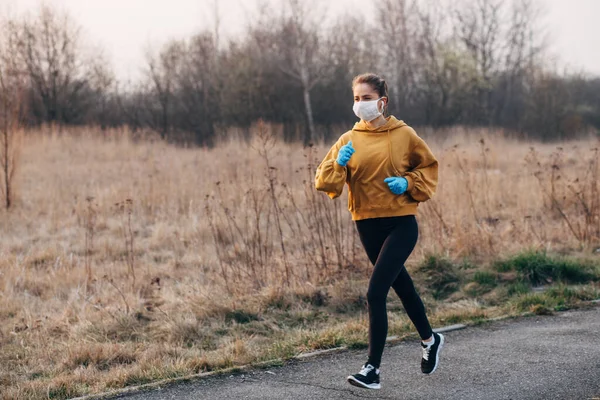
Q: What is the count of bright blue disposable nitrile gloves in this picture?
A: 2